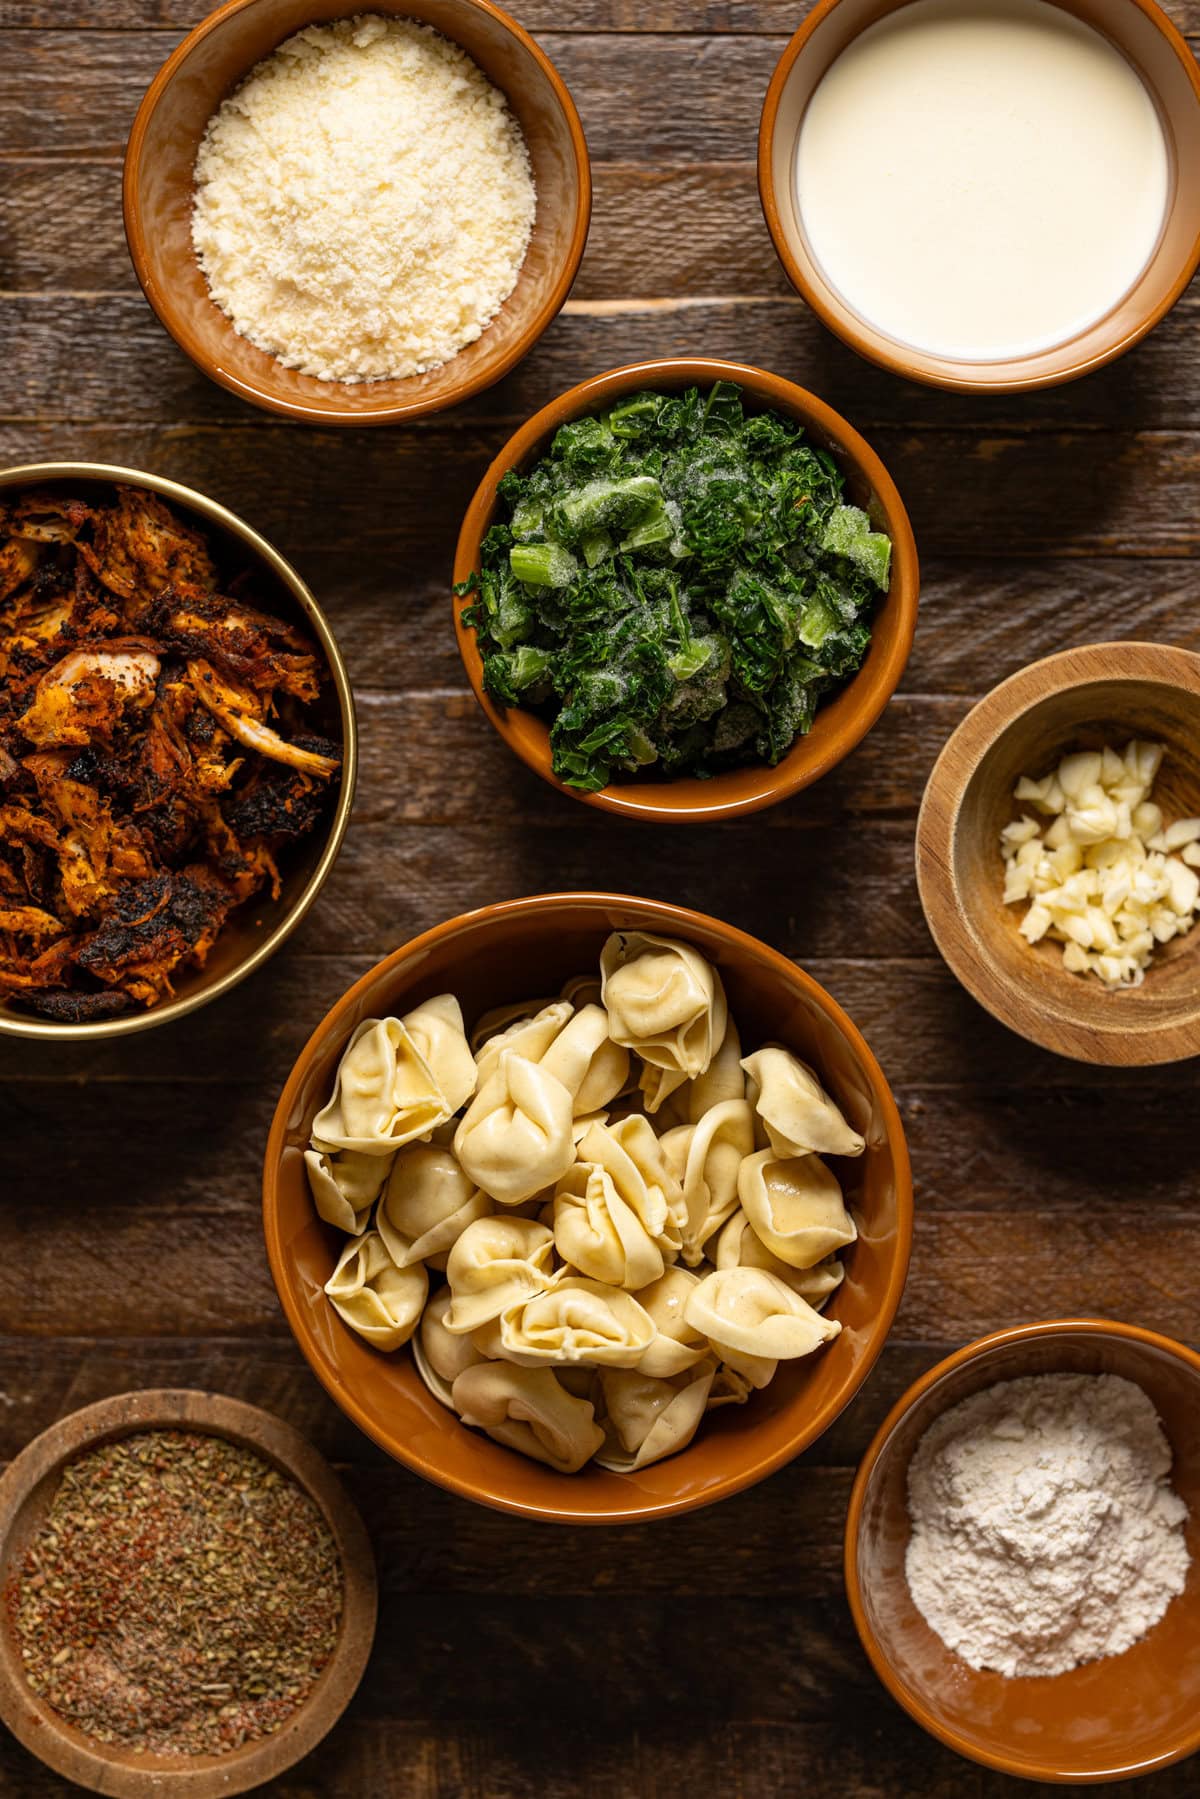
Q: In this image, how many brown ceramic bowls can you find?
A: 5